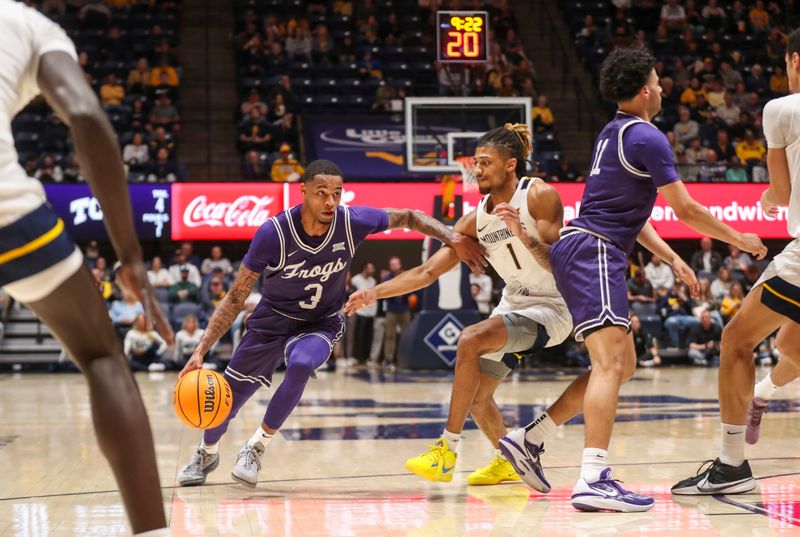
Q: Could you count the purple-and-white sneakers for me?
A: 2